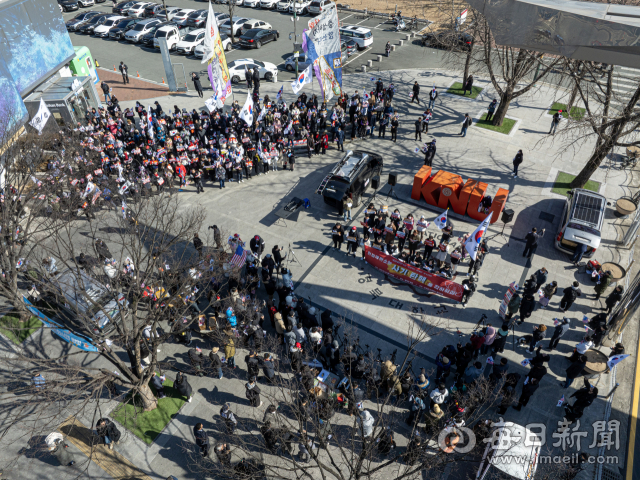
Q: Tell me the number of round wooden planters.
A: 4